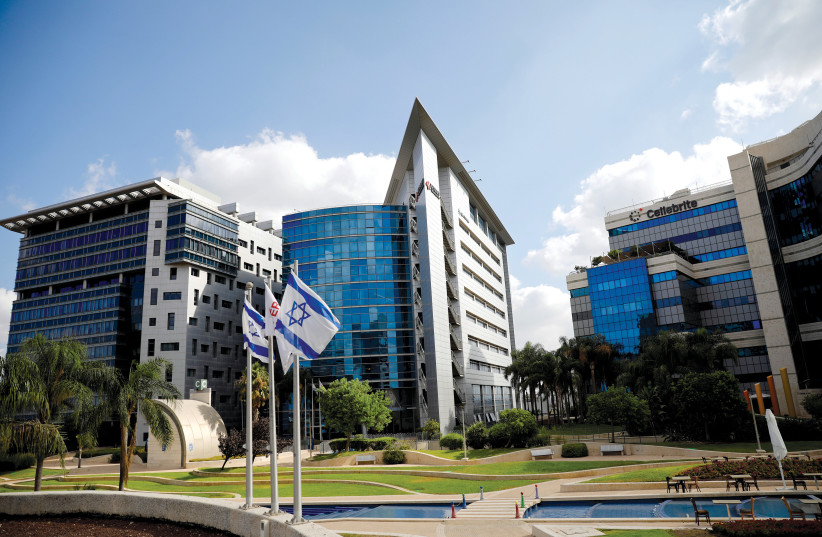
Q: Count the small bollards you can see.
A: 6